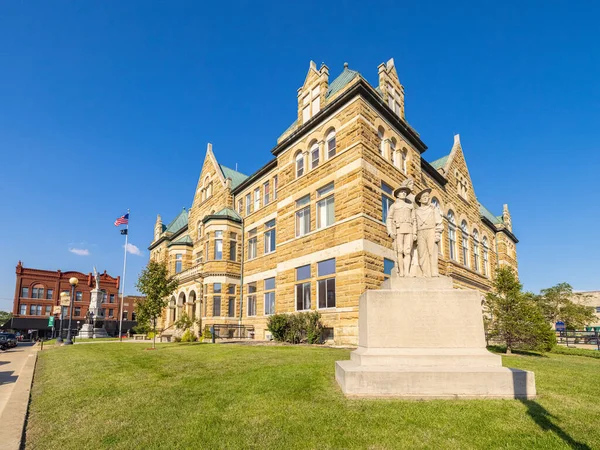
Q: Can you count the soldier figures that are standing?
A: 2